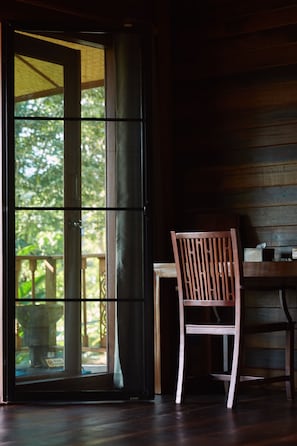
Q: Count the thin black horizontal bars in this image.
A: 3